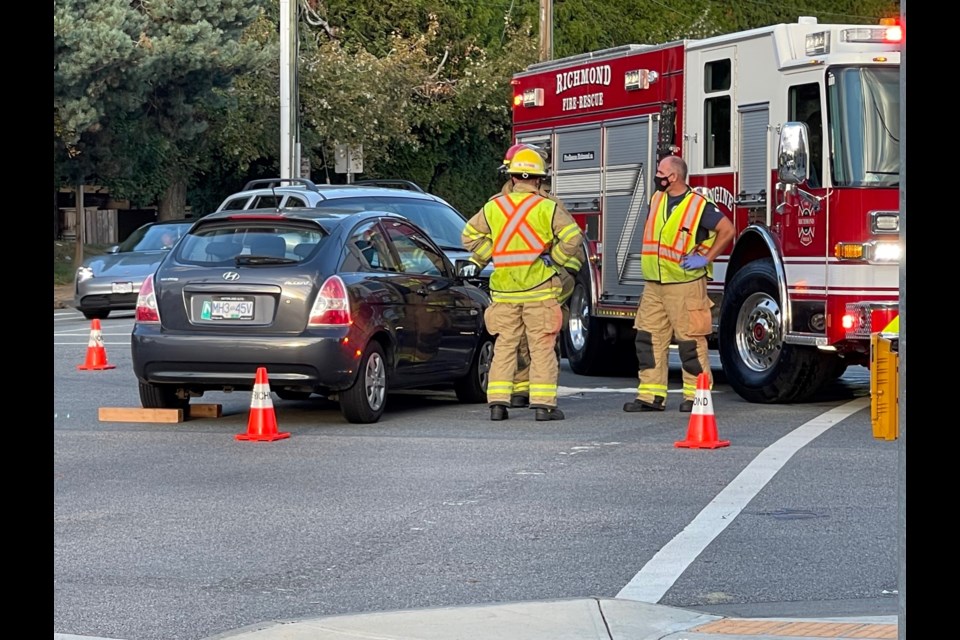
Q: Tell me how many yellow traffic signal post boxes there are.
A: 1